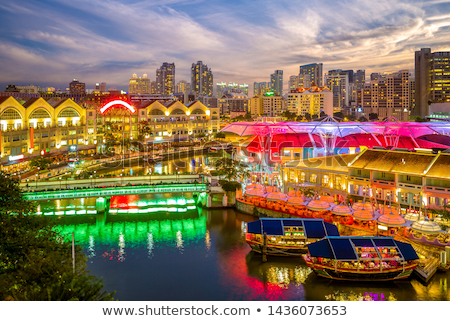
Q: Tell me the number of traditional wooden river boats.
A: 2